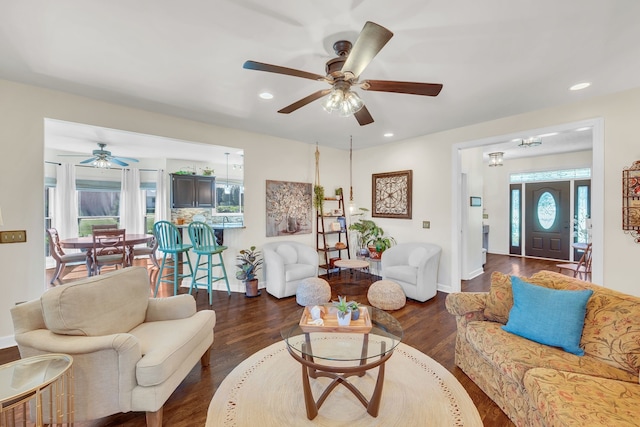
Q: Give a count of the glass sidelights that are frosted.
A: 2